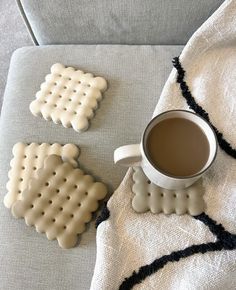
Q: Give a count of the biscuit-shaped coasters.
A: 4